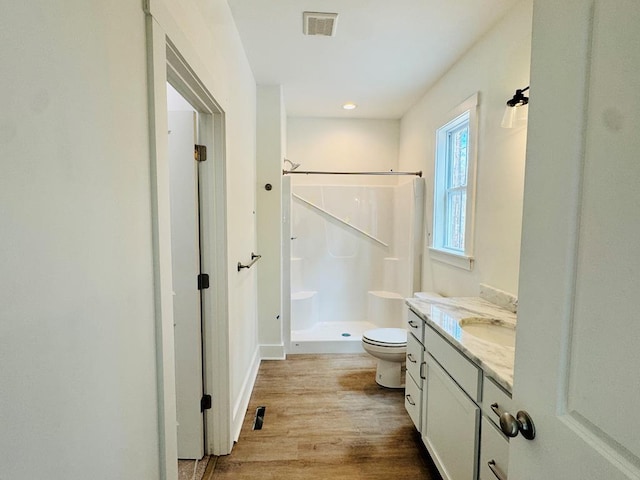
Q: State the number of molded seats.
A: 2